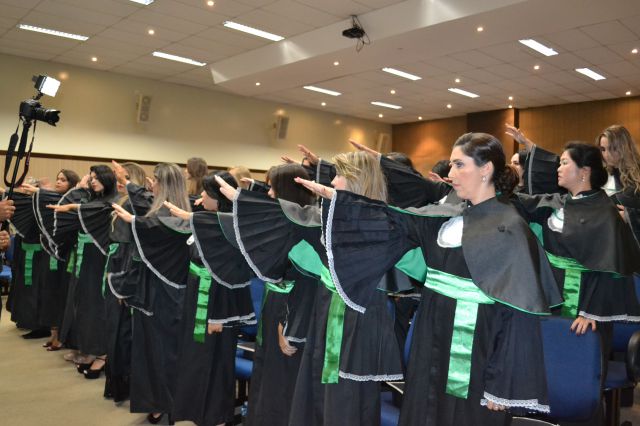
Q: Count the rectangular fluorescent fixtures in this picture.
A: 10